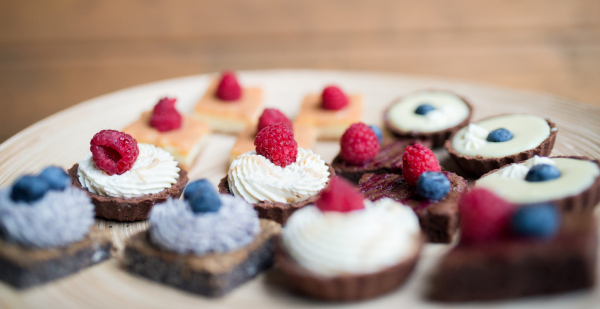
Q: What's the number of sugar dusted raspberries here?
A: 0